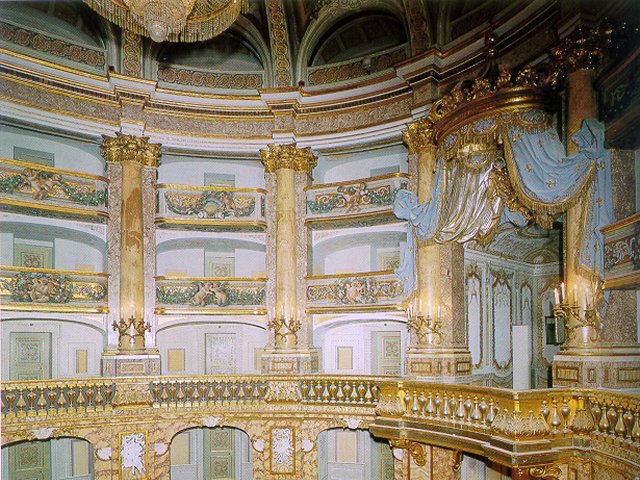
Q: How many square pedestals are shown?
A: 4